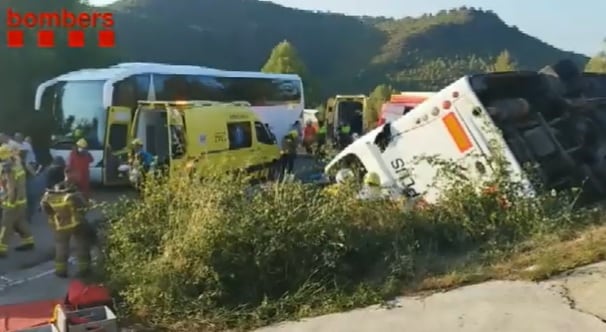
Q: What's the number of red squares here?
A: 4